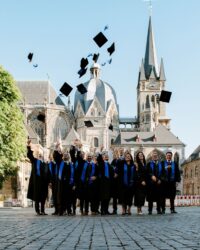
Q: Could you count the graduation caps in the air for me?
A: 12